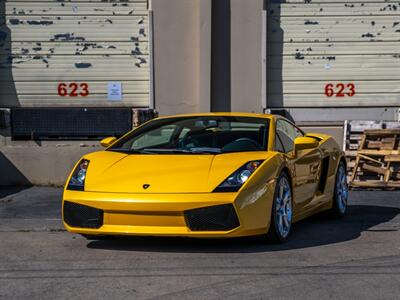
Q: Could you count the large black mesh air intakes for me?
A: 2